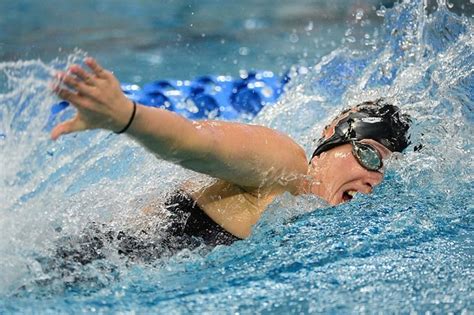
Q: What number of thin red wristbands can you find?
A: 0